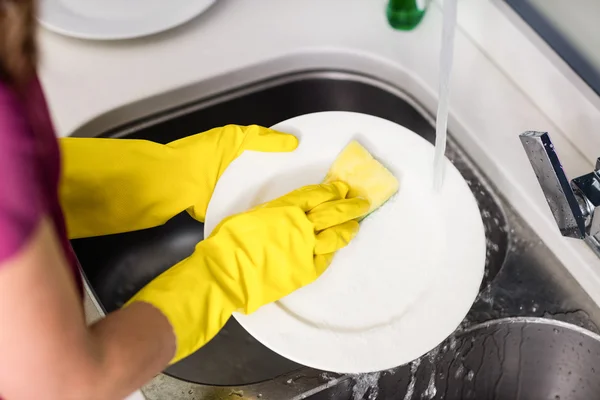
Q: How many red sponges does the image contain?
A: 0